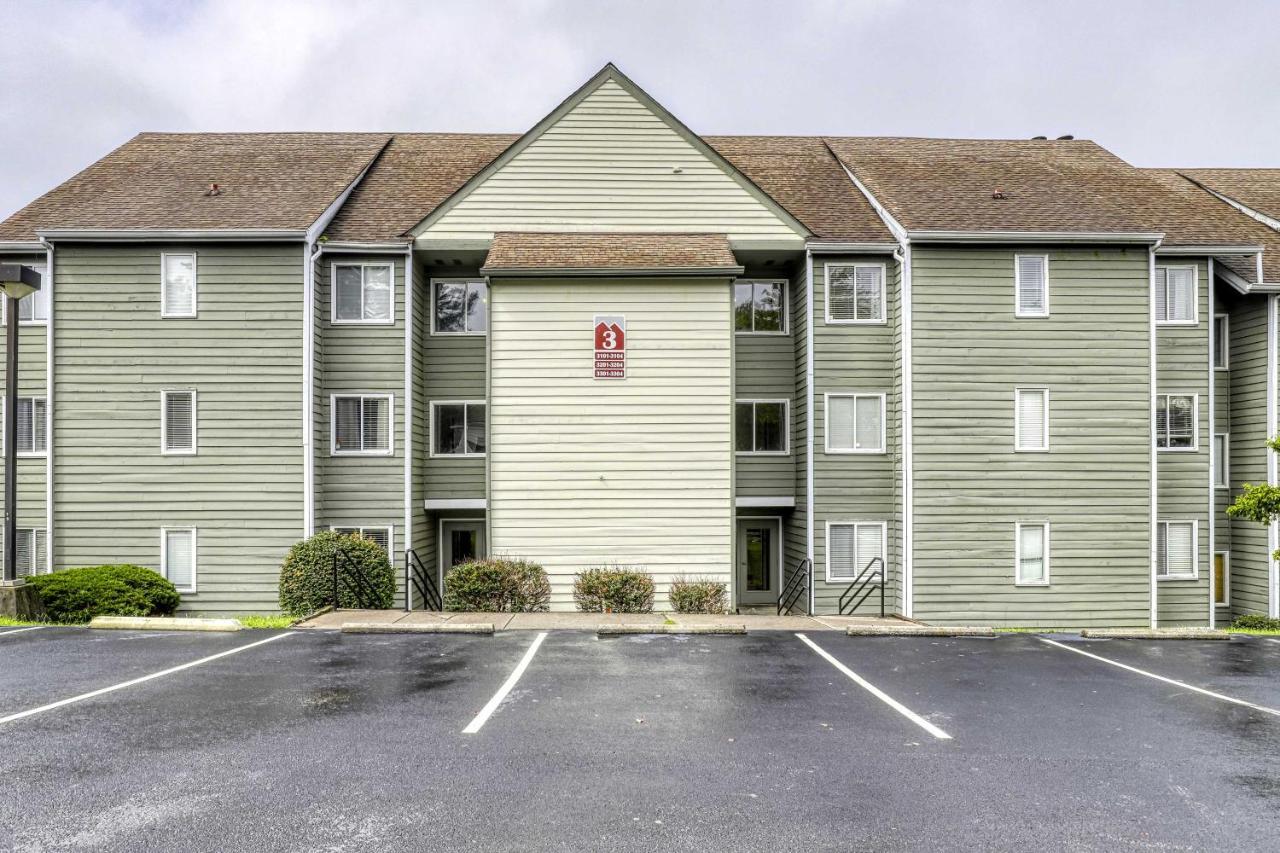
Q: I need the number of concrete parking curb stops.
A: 5